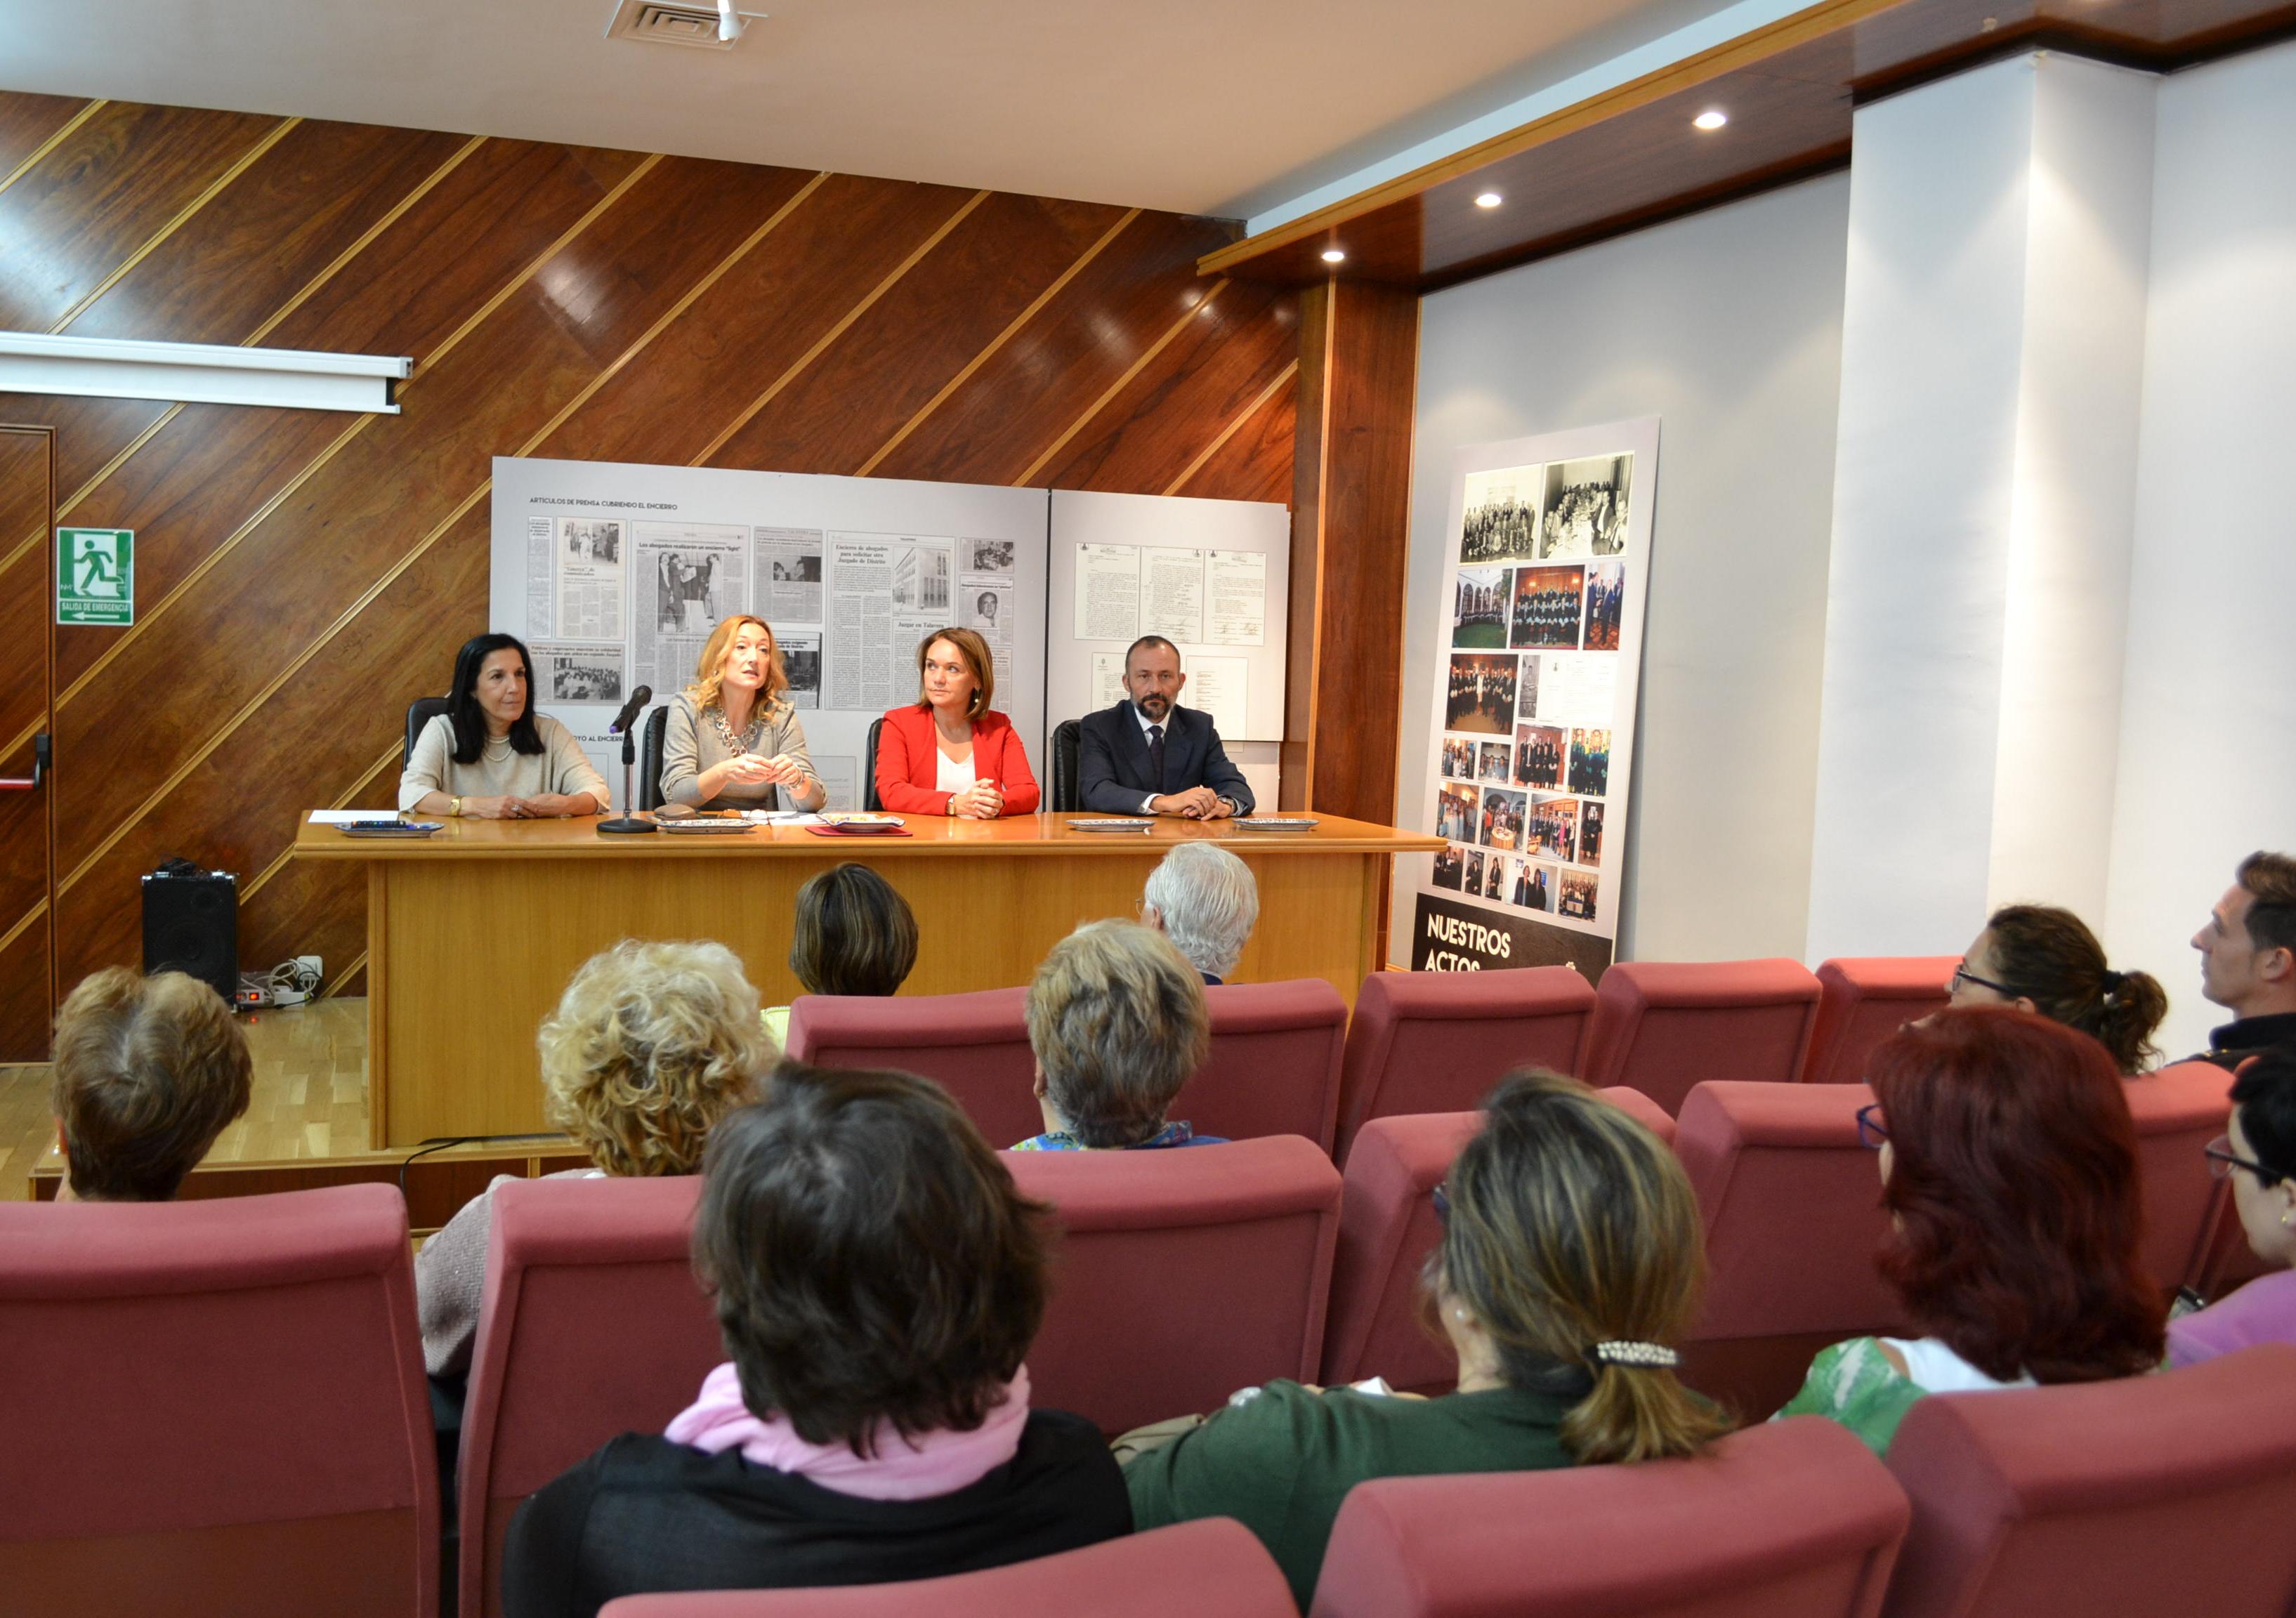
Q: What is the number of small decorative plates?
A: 5